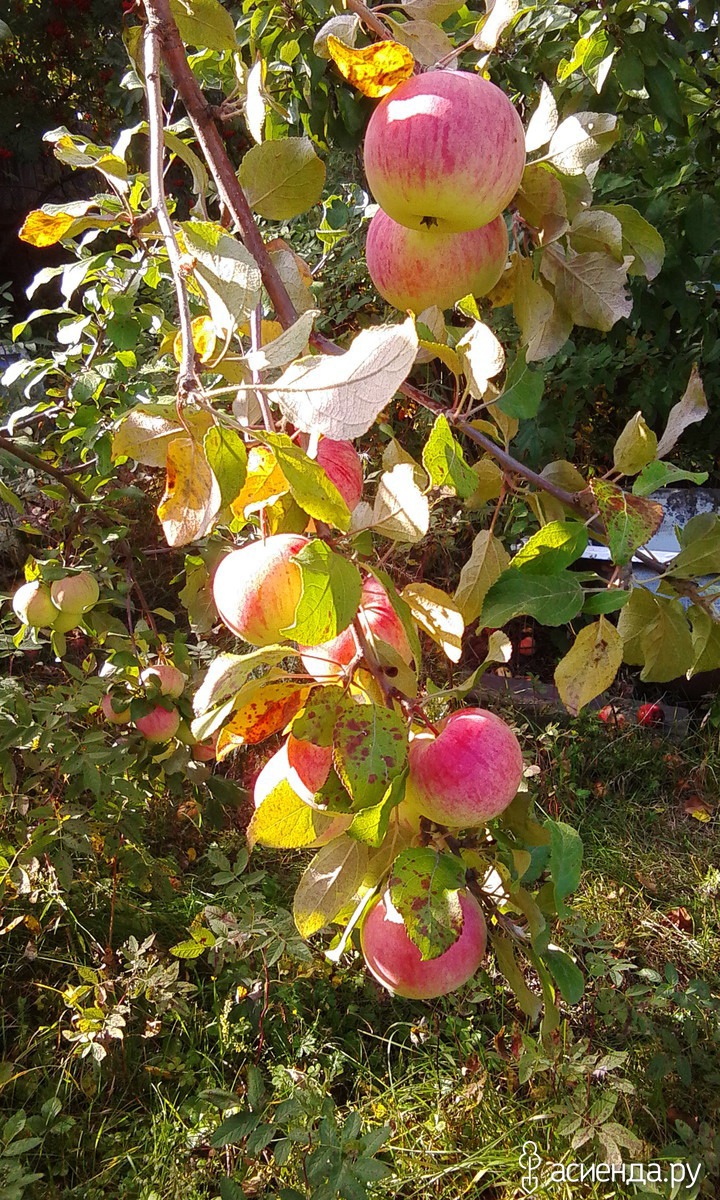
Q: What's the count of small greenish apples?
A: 3